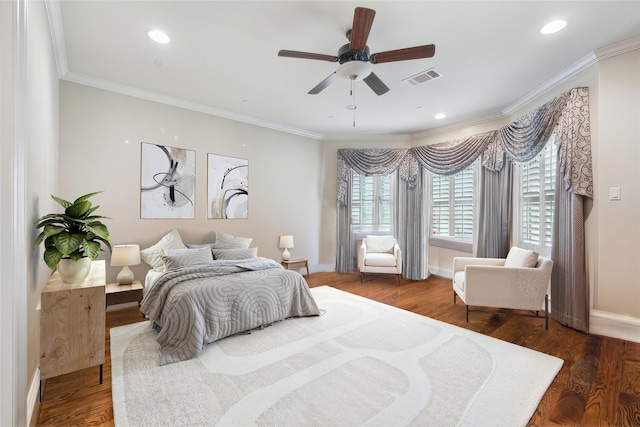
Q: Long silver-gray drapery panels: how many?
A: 4